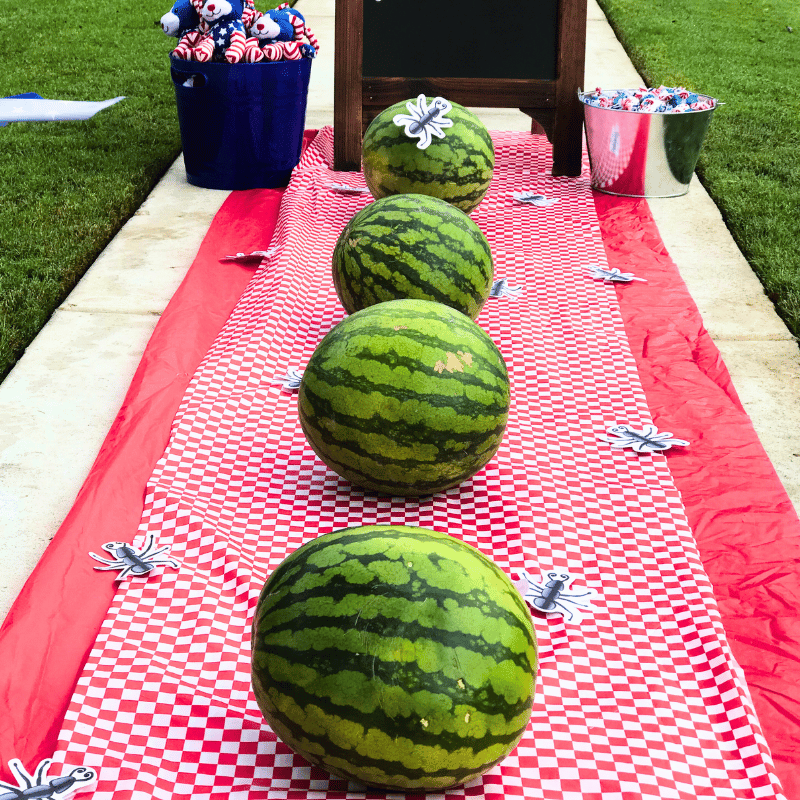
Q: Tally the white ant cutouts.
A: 11